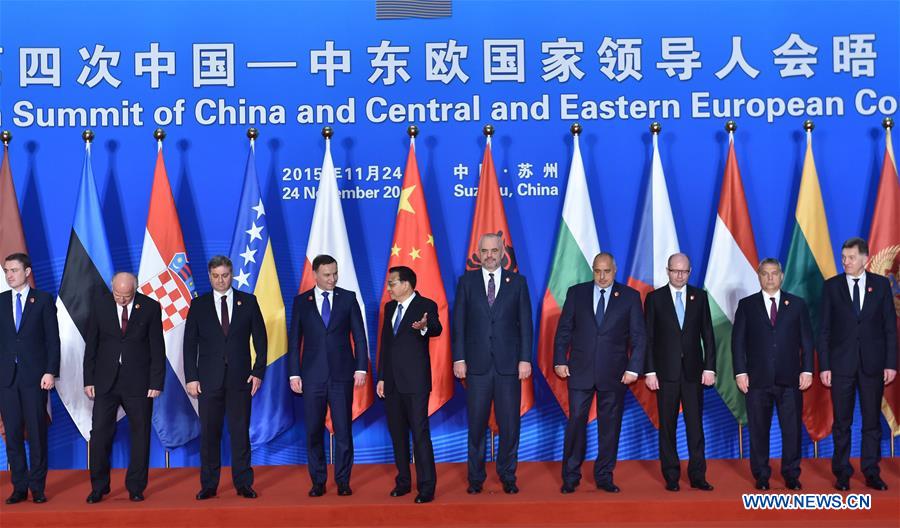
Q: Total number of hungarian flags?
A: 1